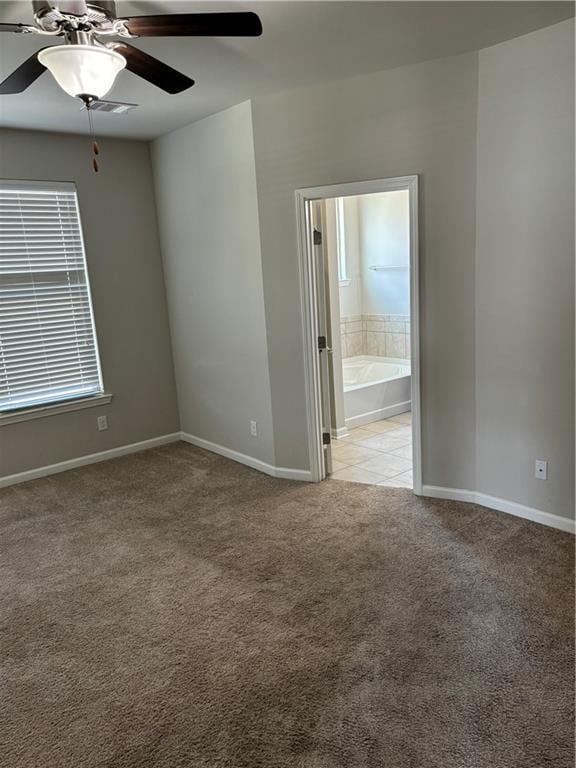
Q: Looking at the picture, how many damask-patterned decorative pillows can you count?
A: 0